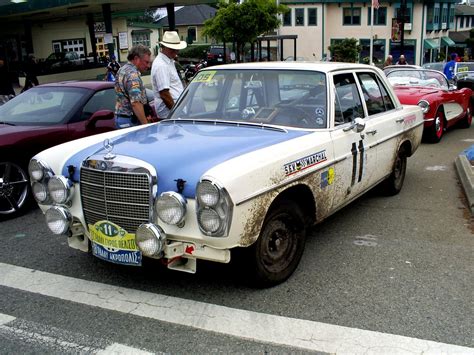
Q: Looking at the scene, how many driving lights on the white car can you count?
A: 4